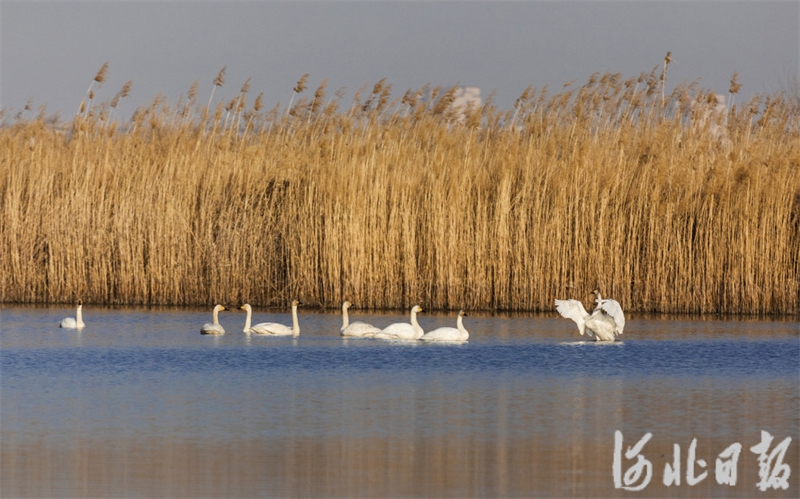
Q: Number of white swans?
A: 8